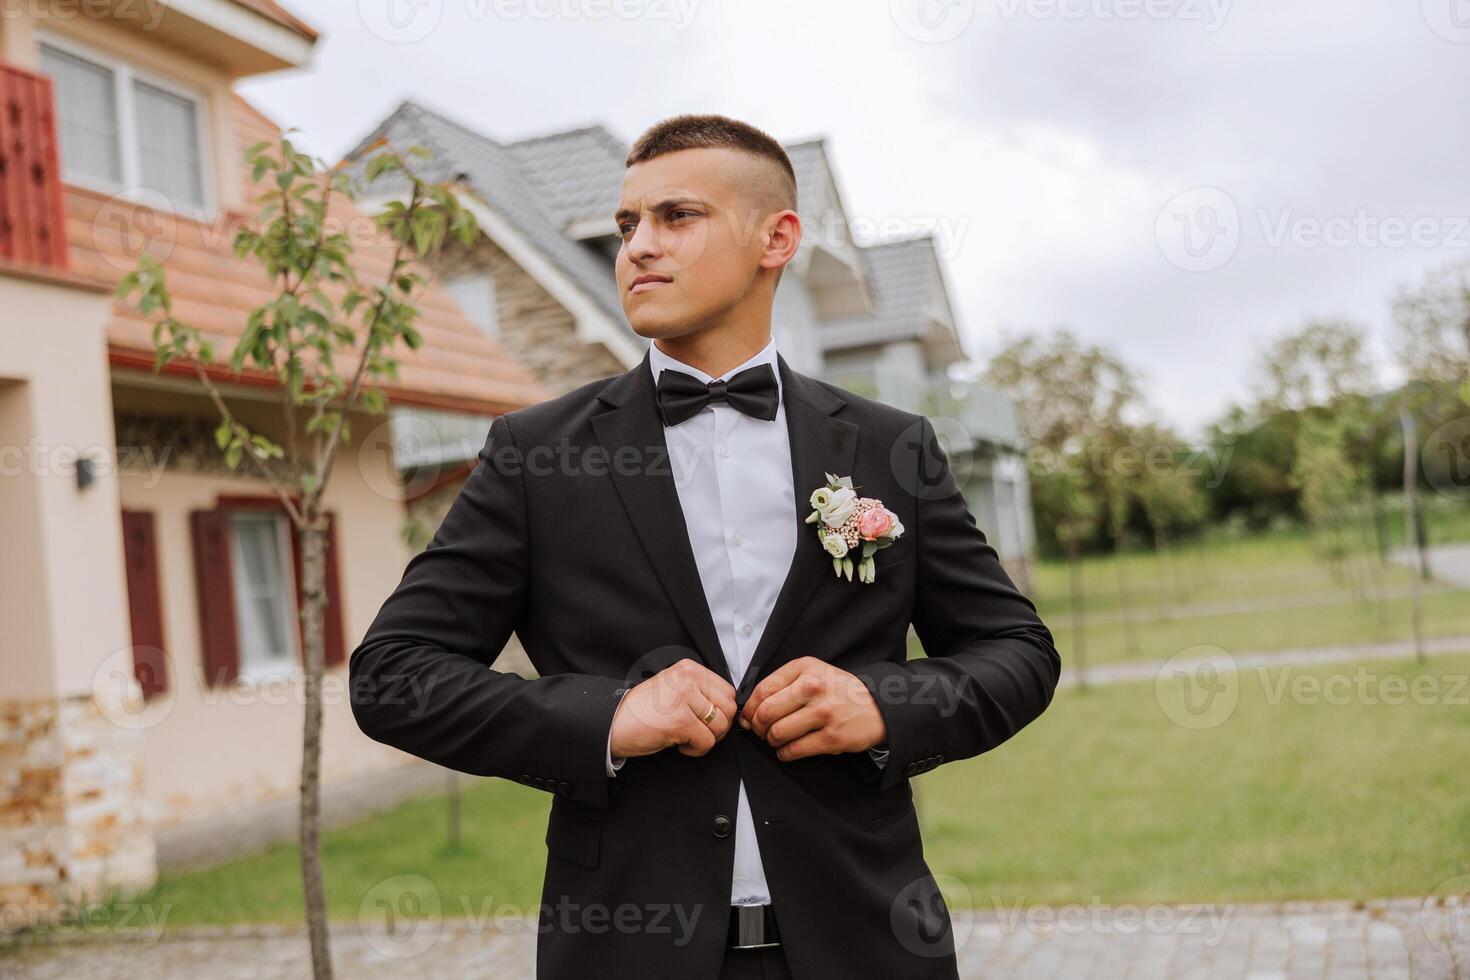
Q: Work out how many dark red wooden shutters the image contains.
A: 3